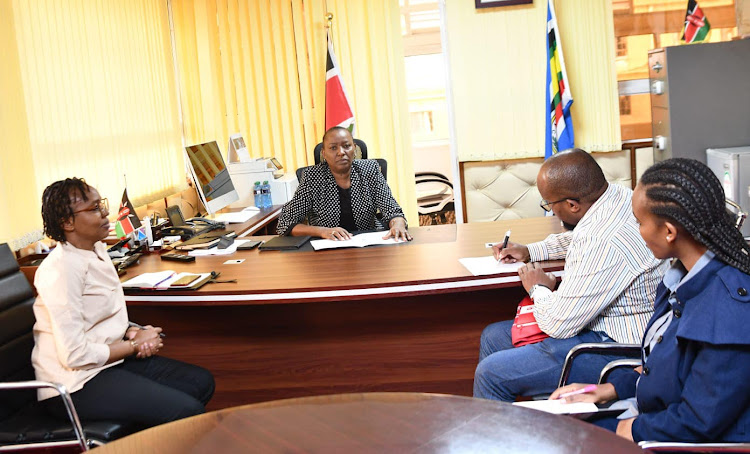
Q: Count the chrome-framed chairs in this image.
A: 3